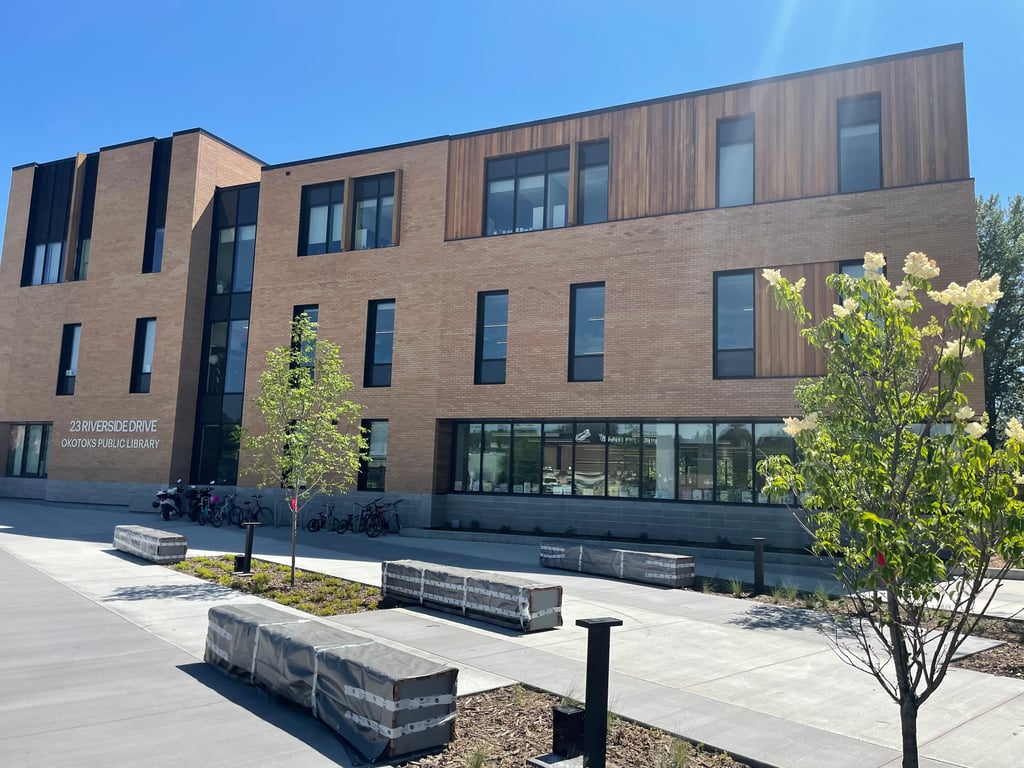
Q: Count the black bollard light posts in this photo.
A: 3